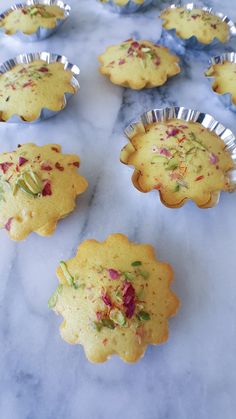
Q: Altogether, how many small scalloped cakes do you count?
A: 9